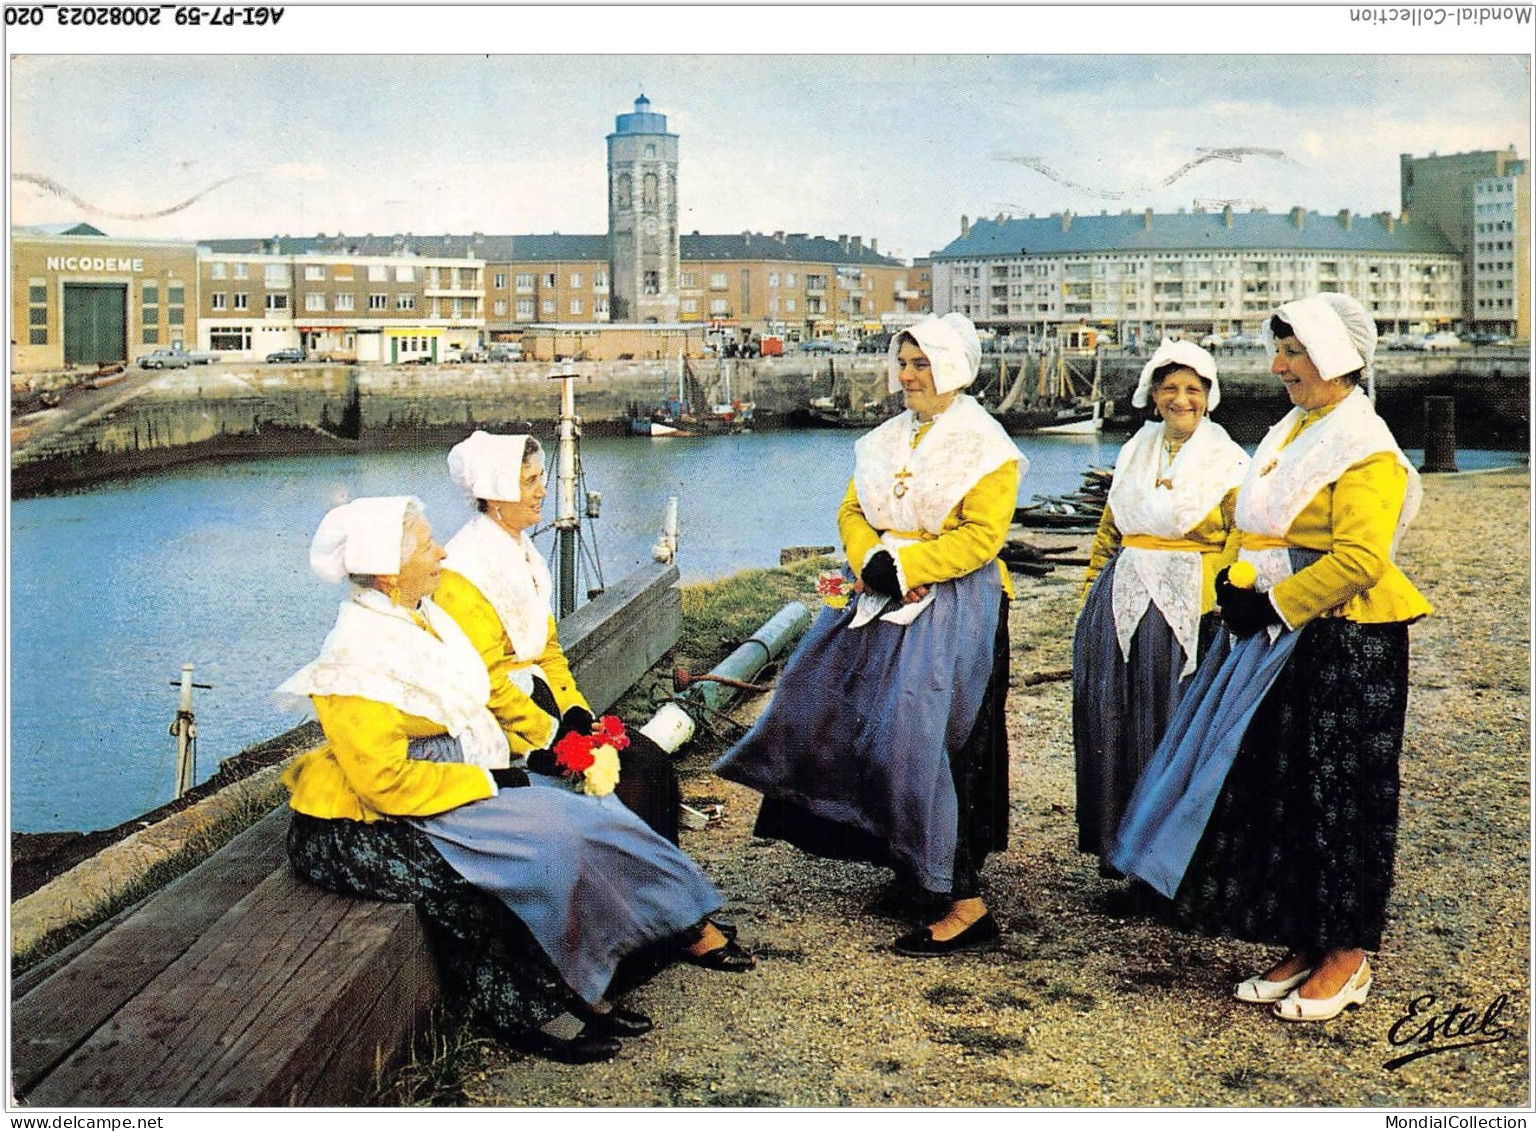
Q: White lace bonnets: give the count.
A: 5